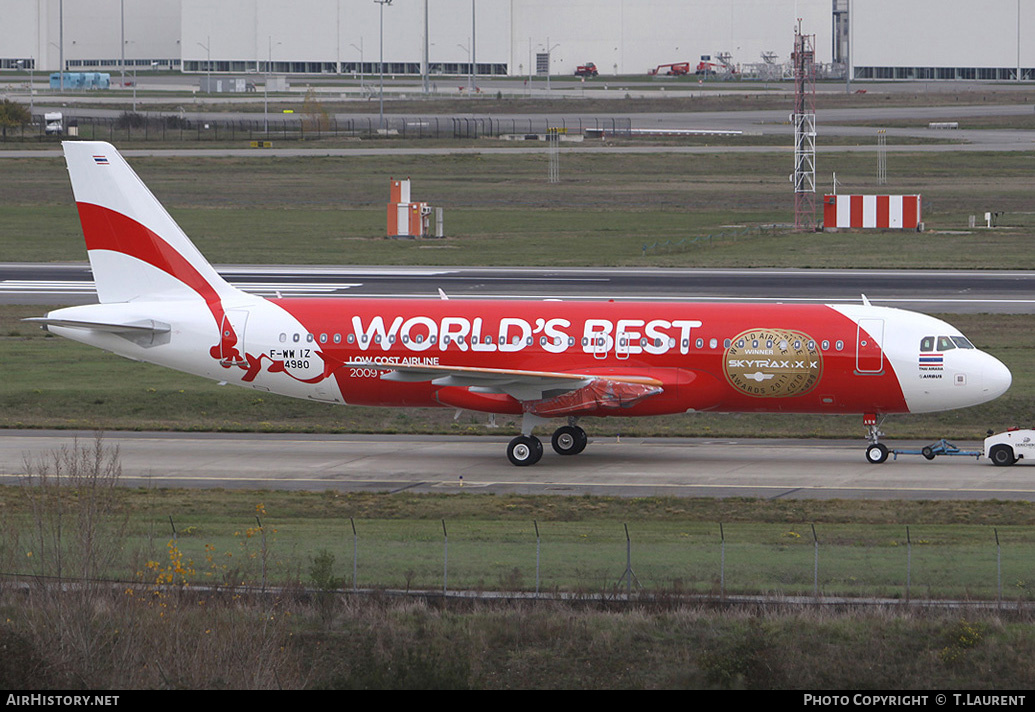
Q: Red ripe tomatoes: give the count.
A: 0